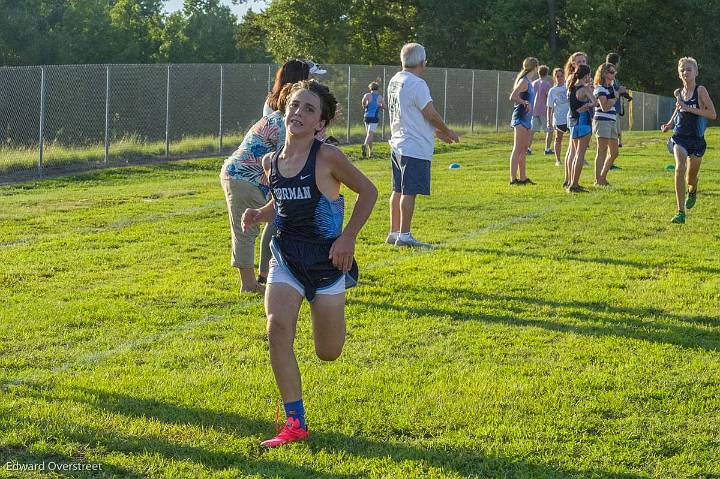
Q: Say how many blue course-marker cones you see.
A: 1